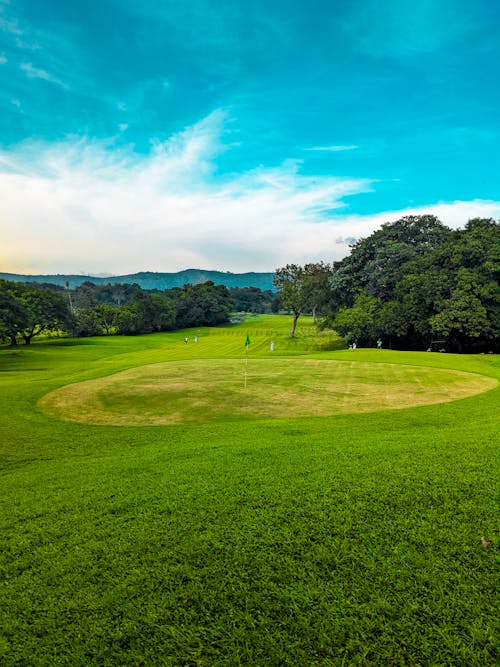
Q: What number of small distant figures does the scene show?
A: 5